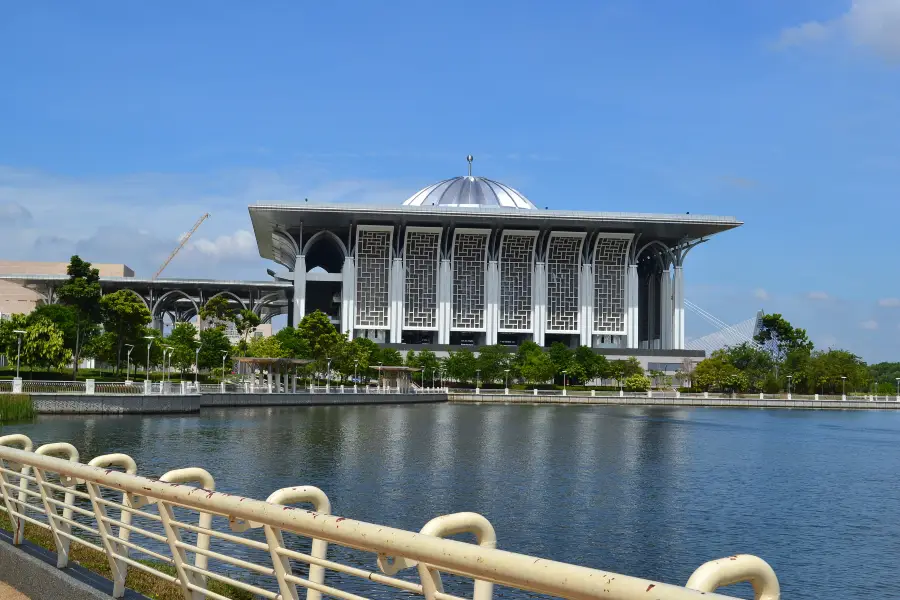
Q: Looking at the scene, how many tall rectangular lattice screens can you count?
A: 6